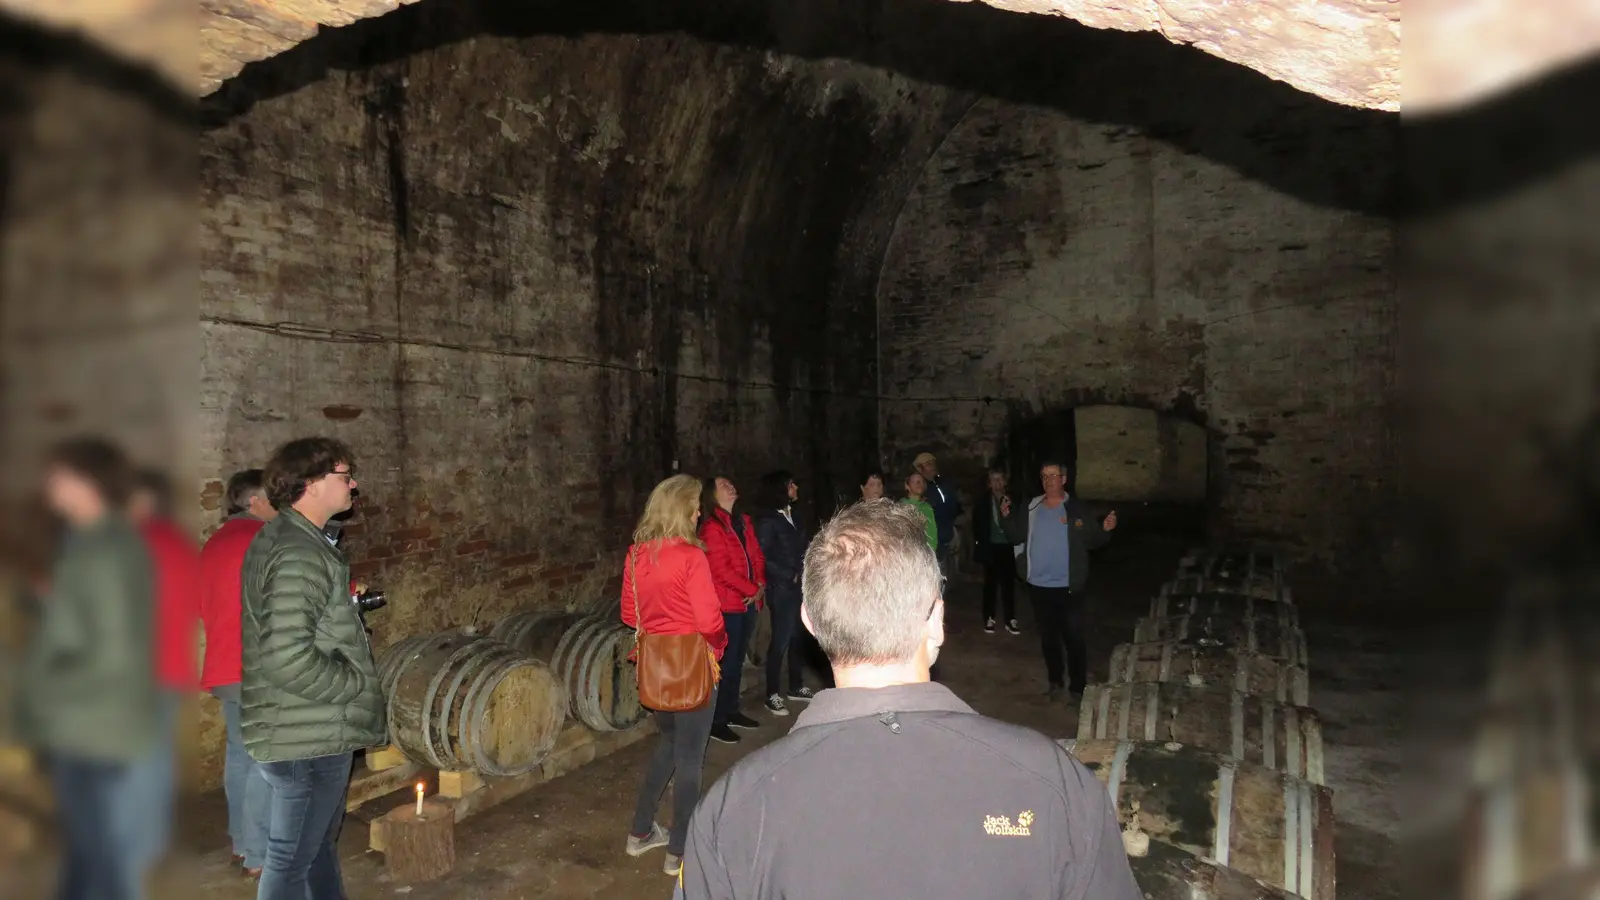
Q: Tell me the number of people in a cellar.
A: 11